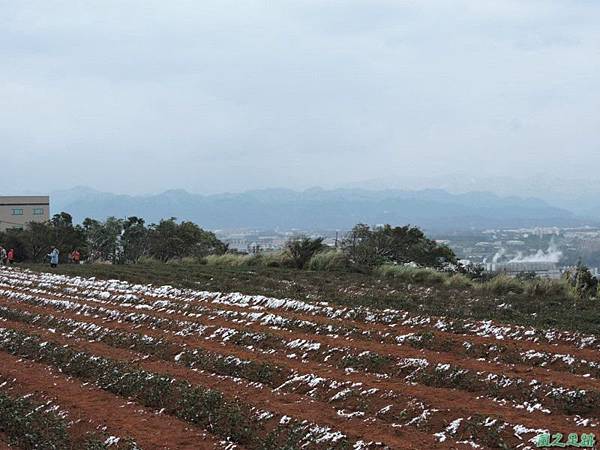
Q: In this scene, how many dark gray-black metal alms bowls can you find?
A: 0